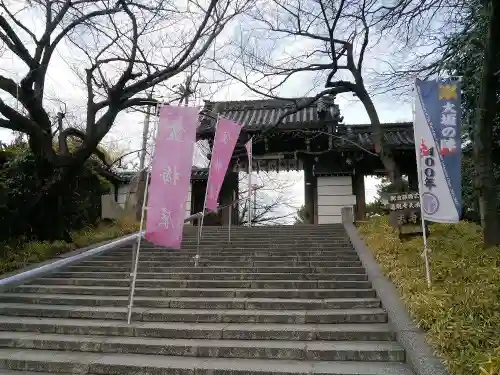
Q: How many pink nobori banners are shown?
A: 3